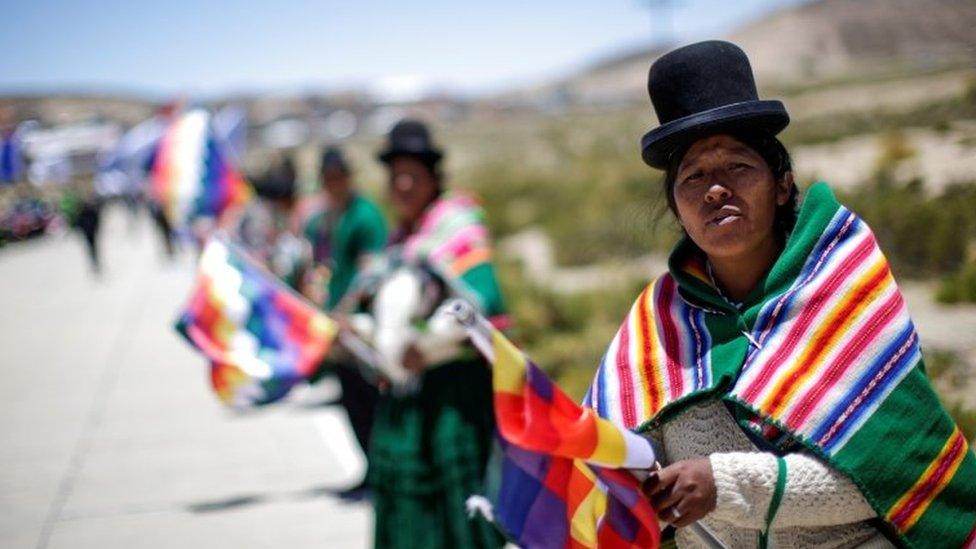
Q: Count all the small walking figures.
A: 2